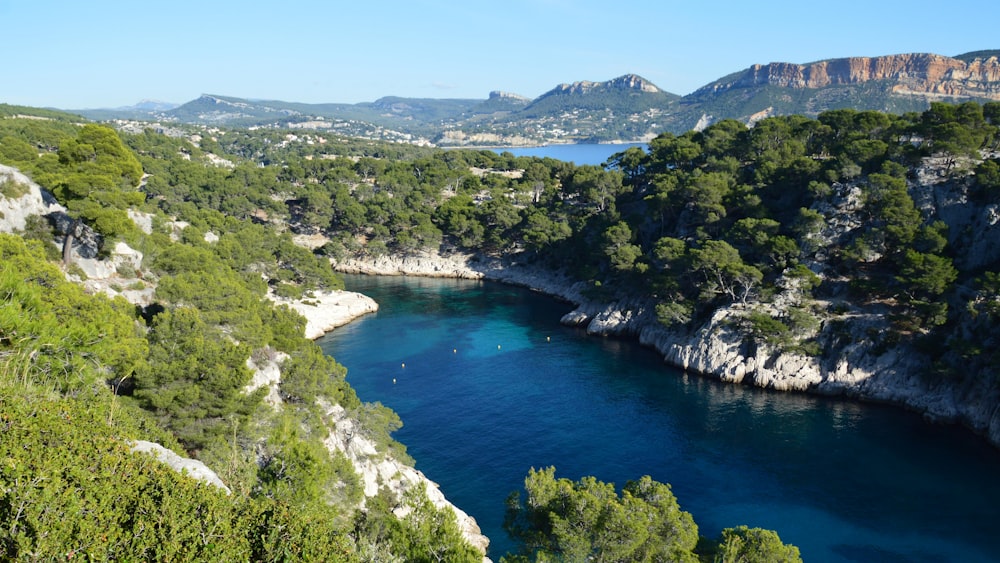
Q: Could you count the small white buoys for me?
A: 5